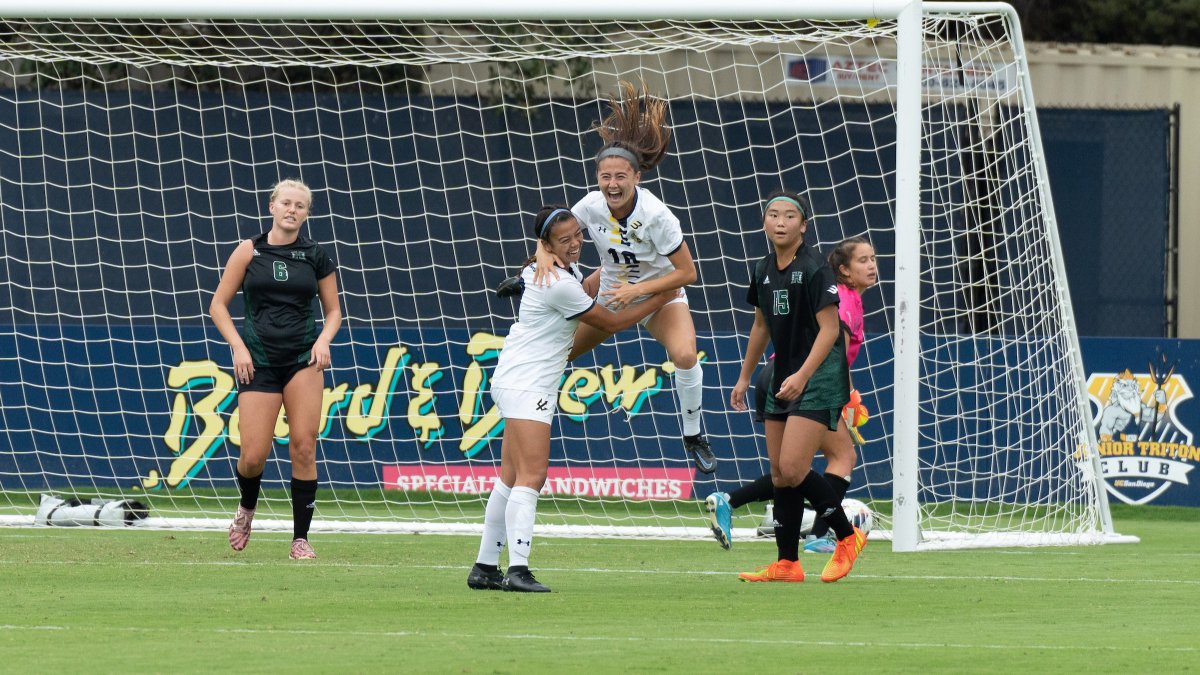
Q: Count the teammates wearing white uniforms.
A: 2